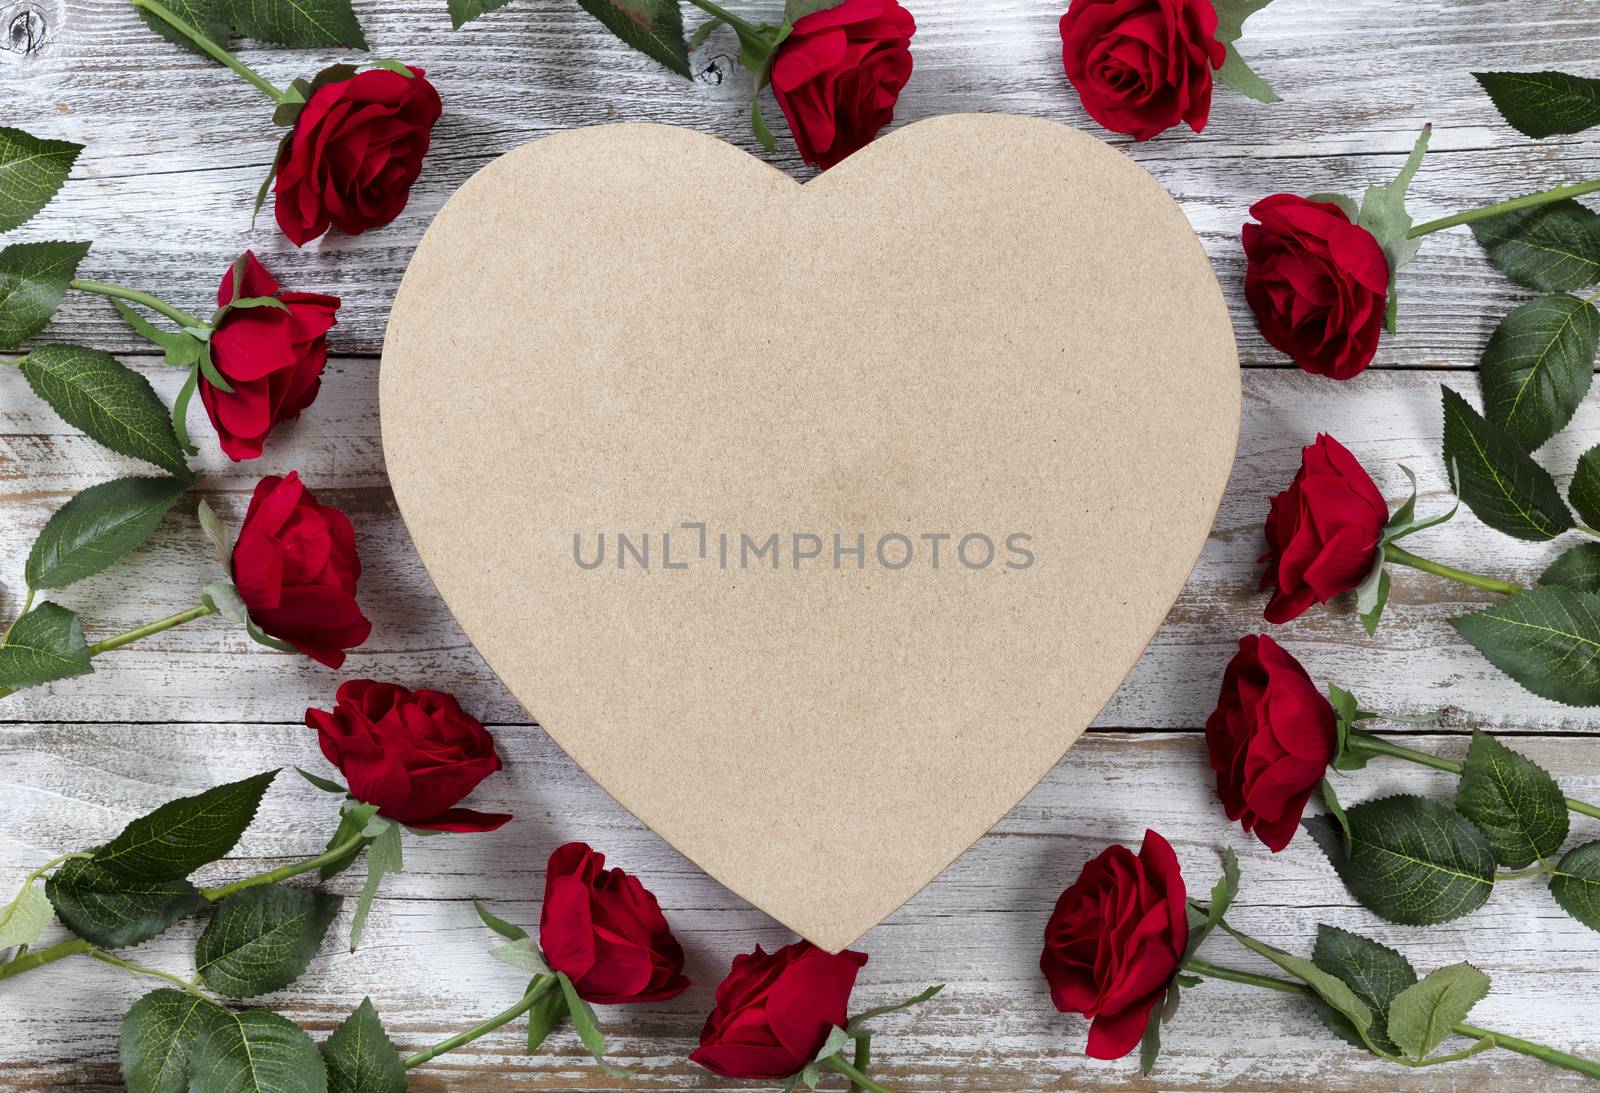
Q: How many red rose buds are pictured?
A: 12